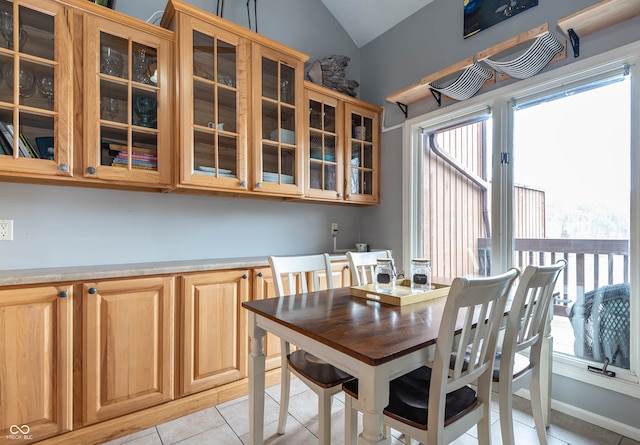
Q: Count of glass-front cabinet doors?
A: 6